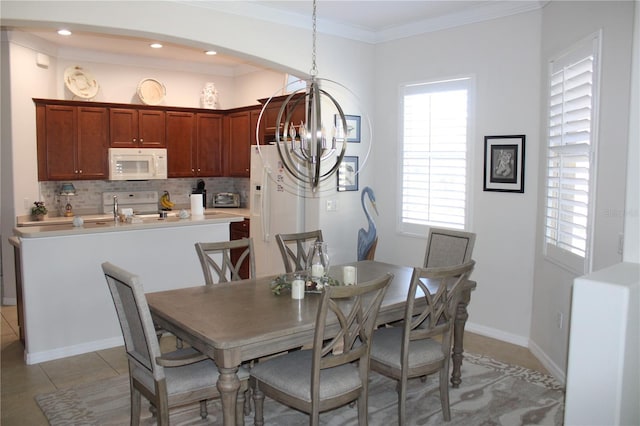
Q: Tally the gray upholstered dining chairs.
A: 6